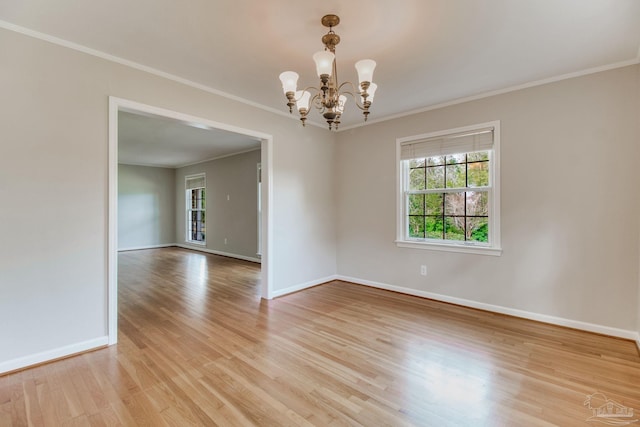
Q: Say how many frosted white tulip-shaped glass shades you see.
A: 6